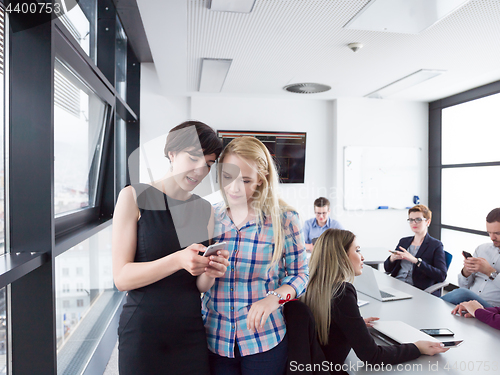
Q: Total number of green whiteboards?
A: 0